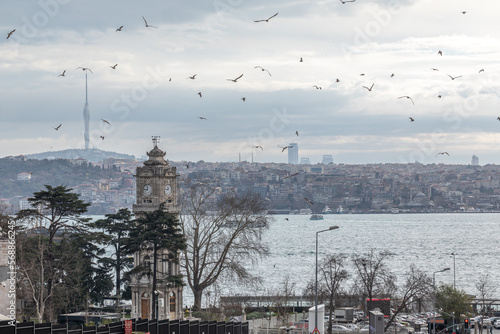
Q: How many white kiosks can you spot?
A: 1